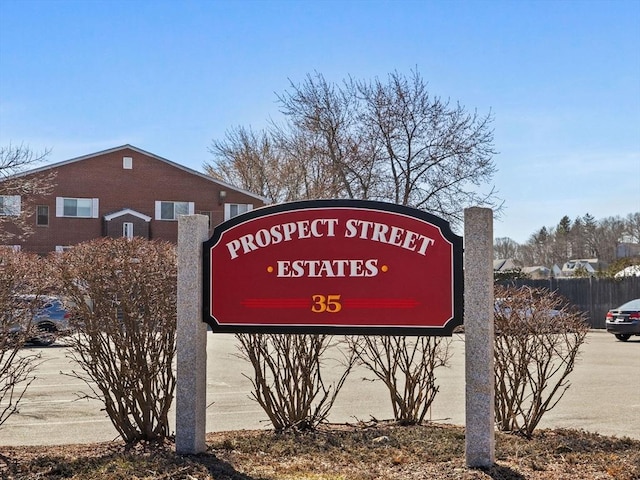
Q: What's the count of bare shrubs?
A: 5